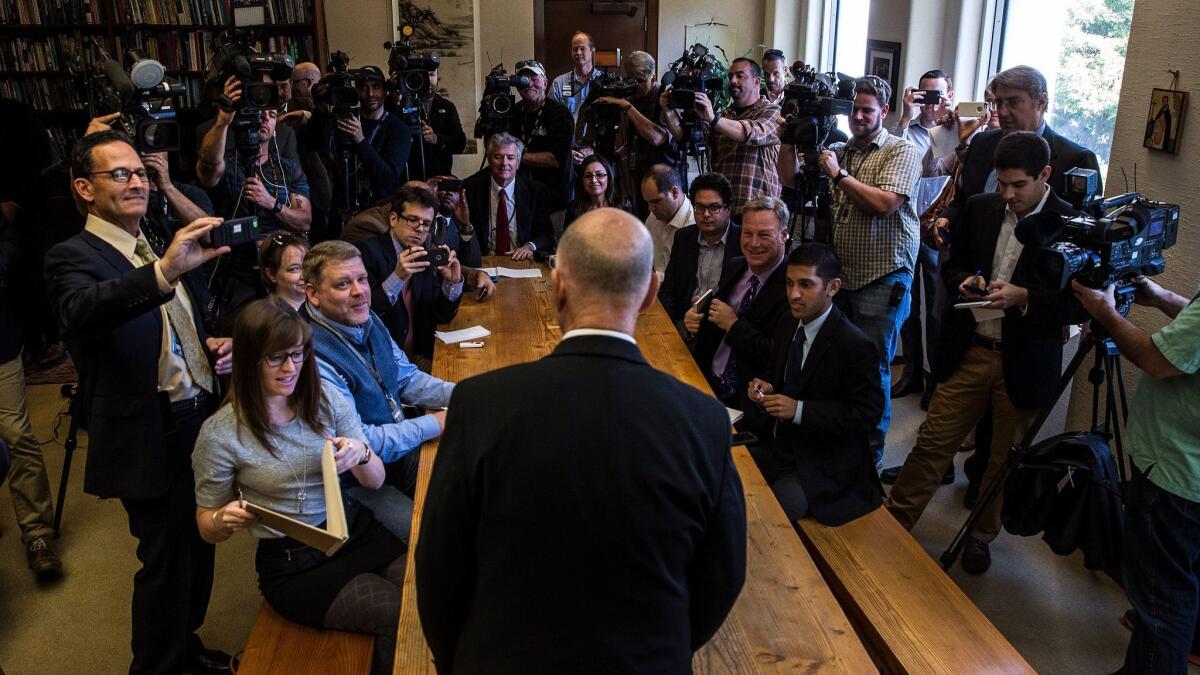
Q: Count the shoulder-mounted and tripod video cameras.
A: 9